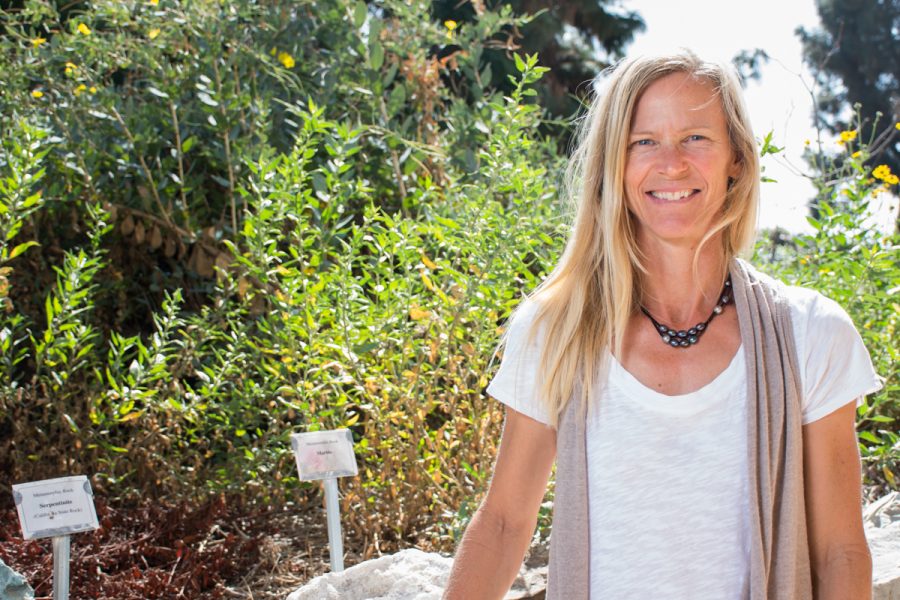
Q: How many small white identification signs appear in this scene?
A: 2